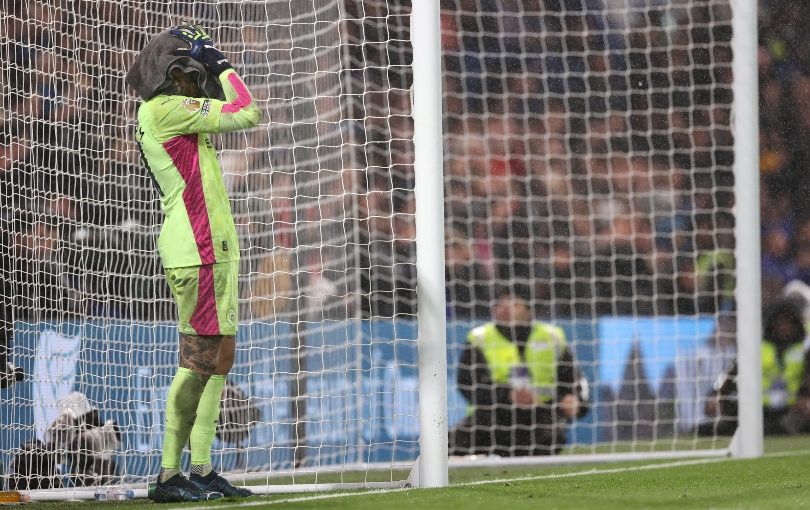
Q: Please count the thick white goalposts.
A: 2